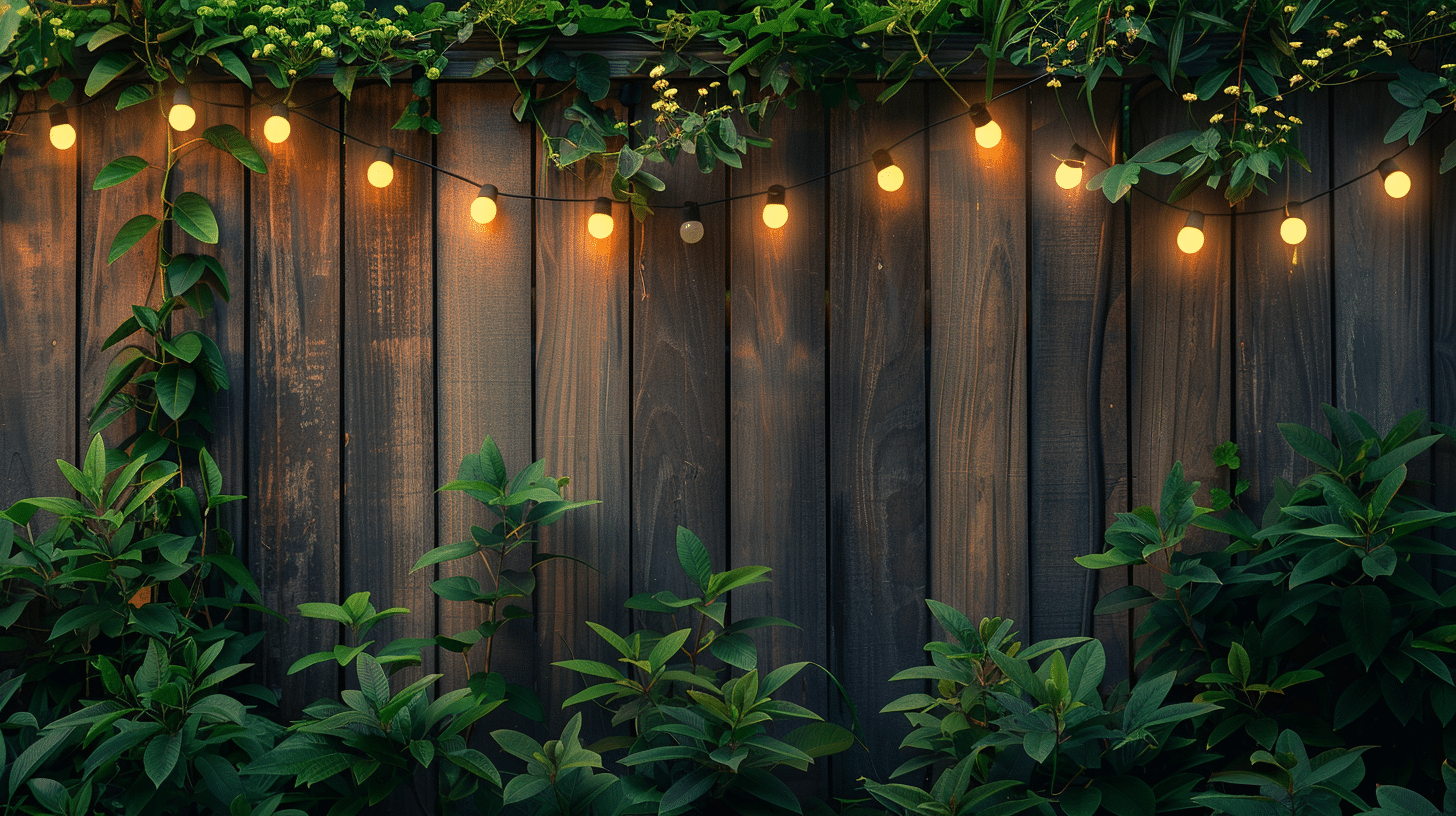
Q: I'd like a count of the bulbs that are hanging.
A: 14